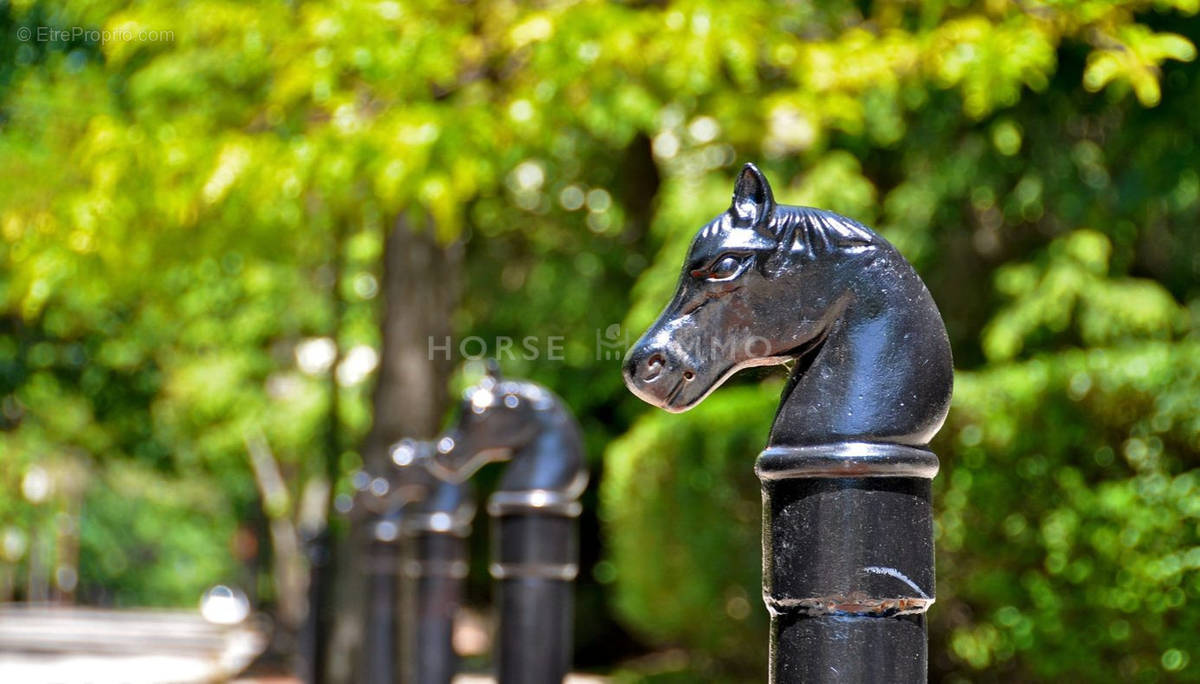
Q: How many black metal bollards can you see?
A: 4